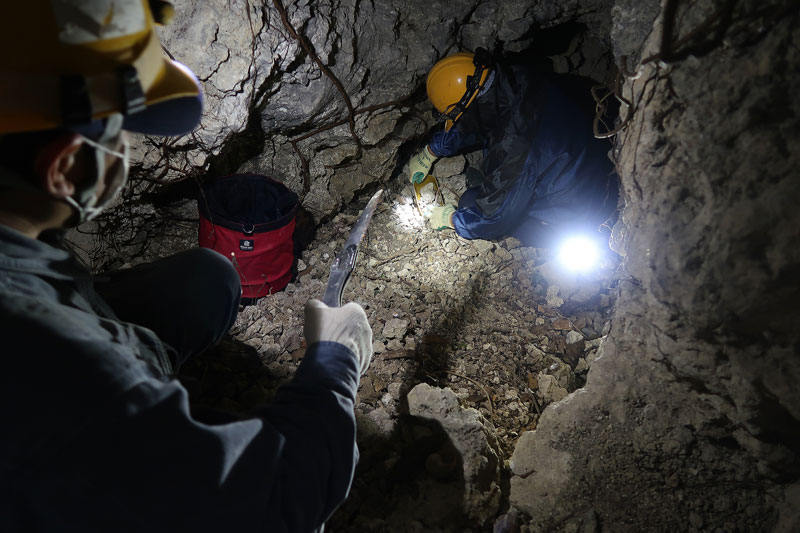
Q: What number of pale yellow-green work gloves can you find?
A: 2